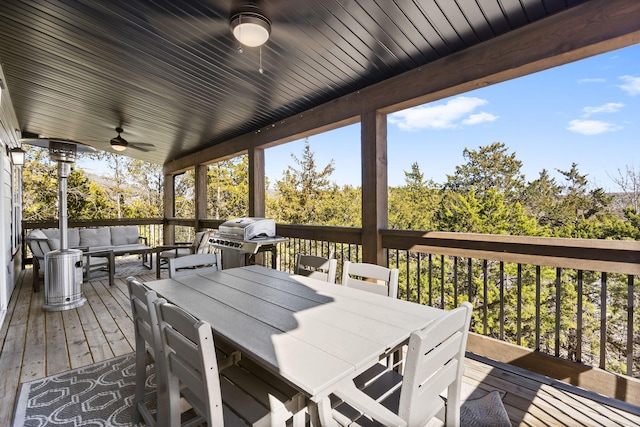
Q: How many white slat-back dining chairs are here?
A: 6